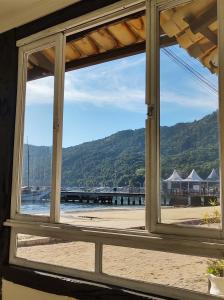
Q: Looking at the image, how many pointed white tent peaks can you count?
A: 3